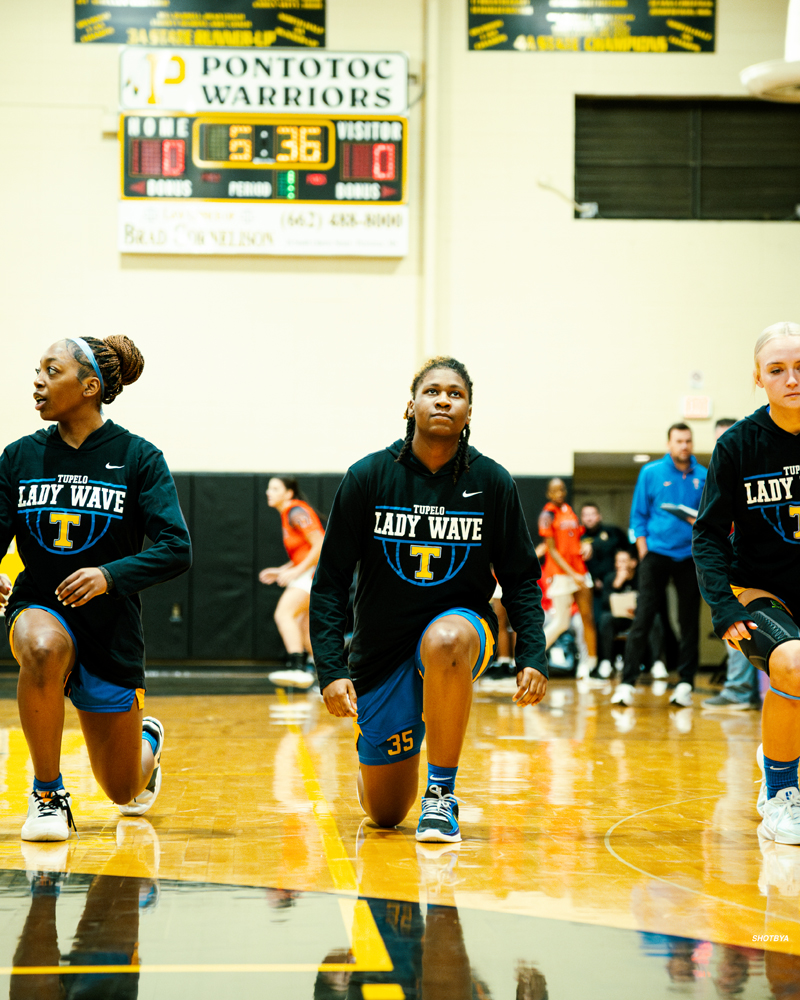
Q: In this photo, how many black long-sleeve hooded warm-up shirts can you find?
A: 3